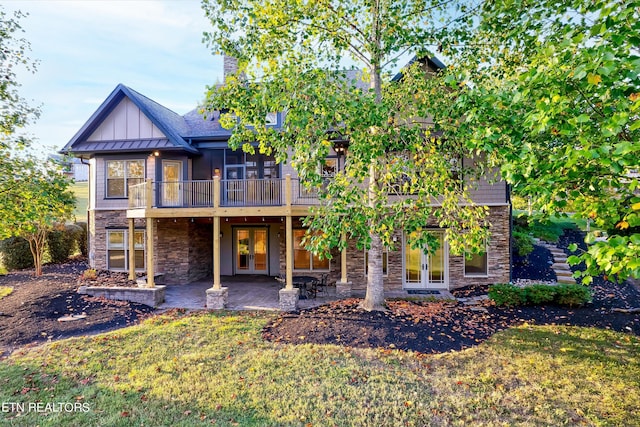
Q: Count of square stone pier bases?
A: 3